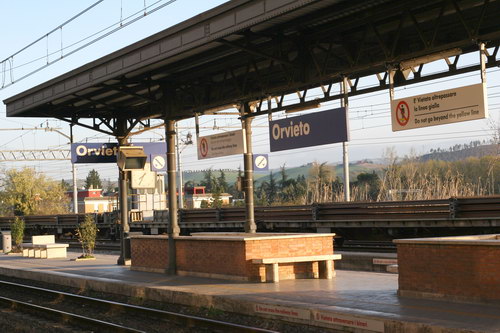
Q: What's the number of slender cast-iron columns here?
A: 3